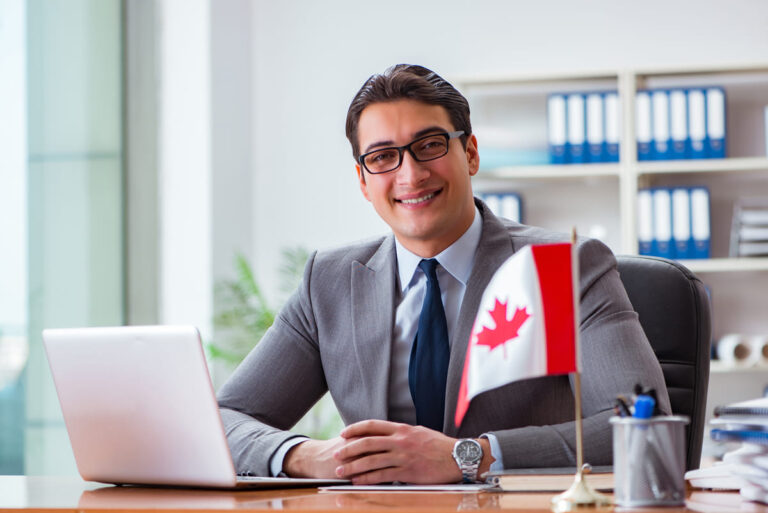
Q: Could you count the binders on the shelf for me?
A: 15